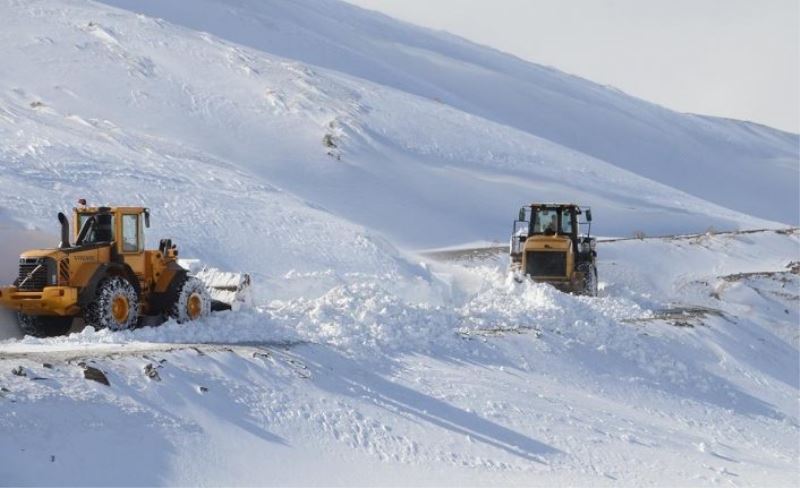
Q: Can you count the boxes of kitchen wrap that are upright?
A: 0